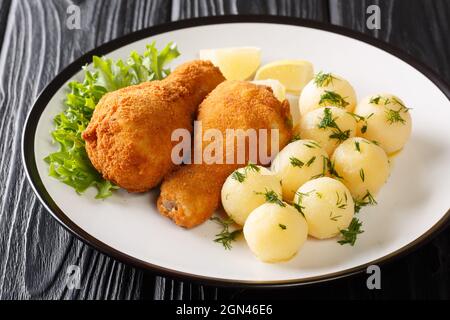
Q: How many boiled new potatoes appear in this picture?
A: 8